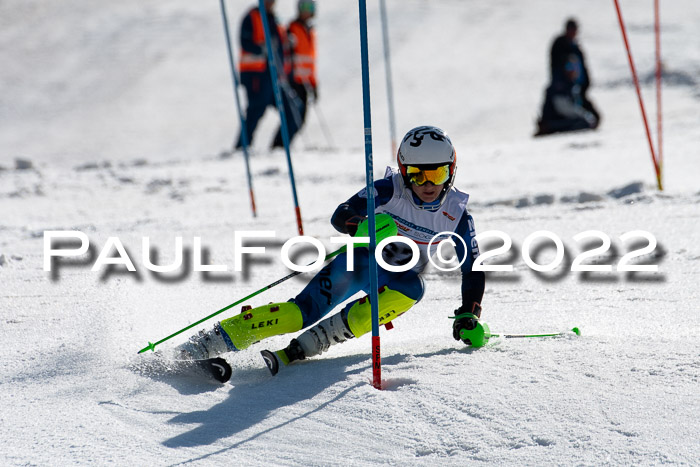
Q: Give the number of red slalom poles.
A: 2